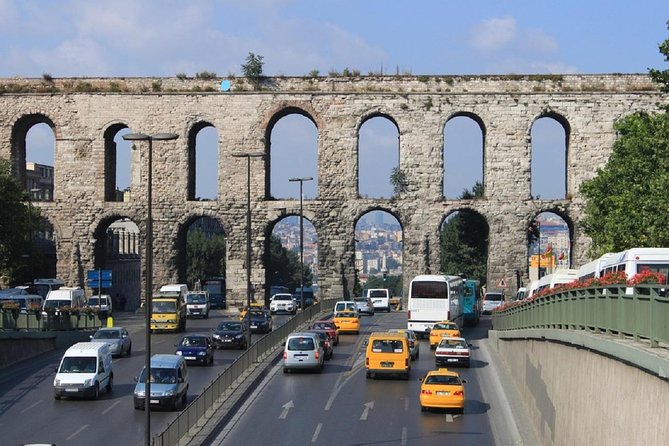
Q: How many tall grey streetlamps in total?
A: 3